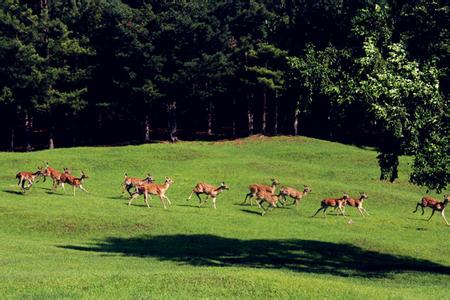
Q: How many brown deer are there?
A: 12